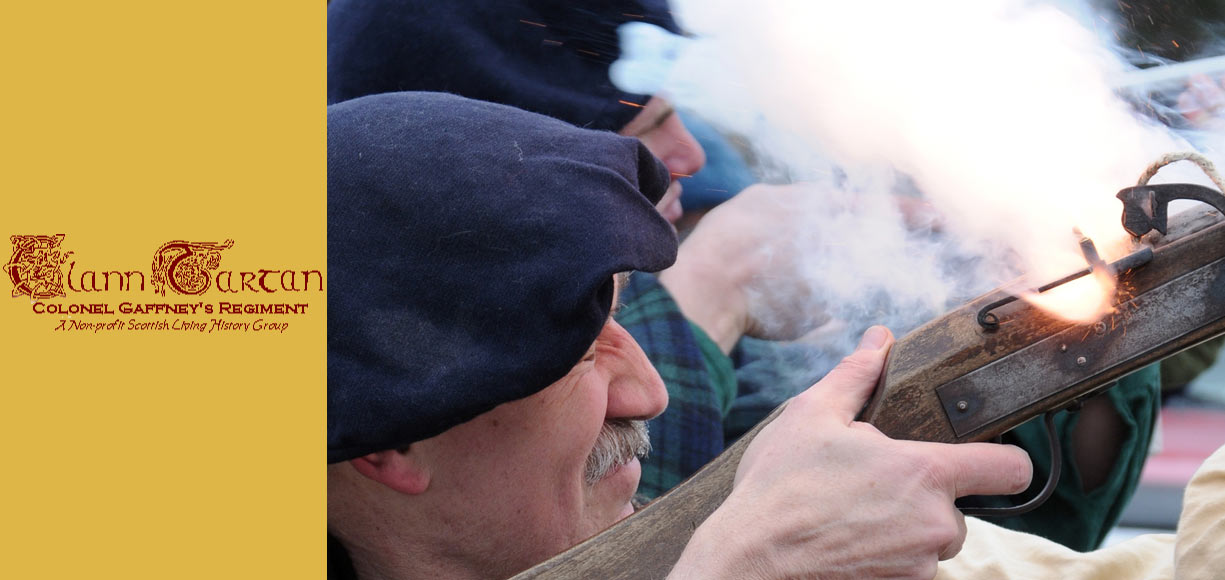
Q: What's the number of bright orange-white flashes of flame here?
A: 1